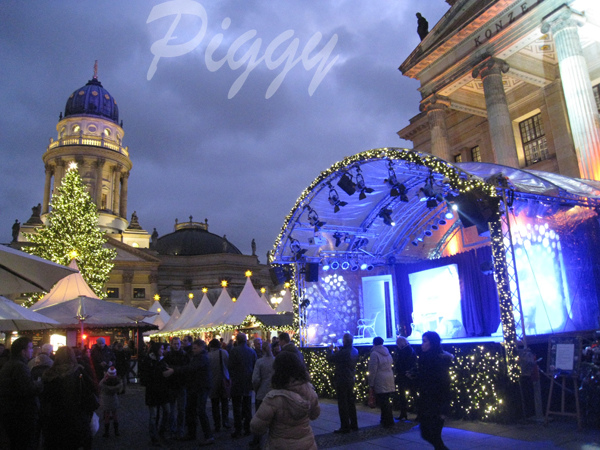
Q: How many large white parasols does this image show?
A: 3